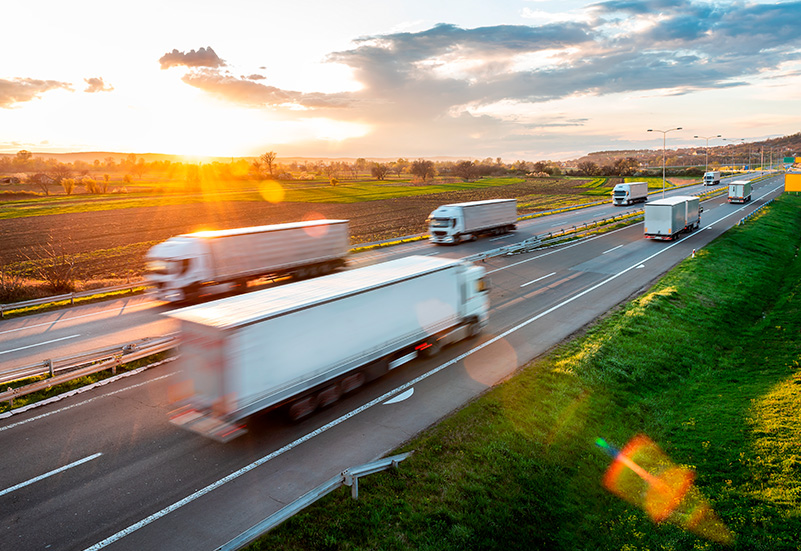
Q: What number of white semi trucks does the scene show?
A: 7